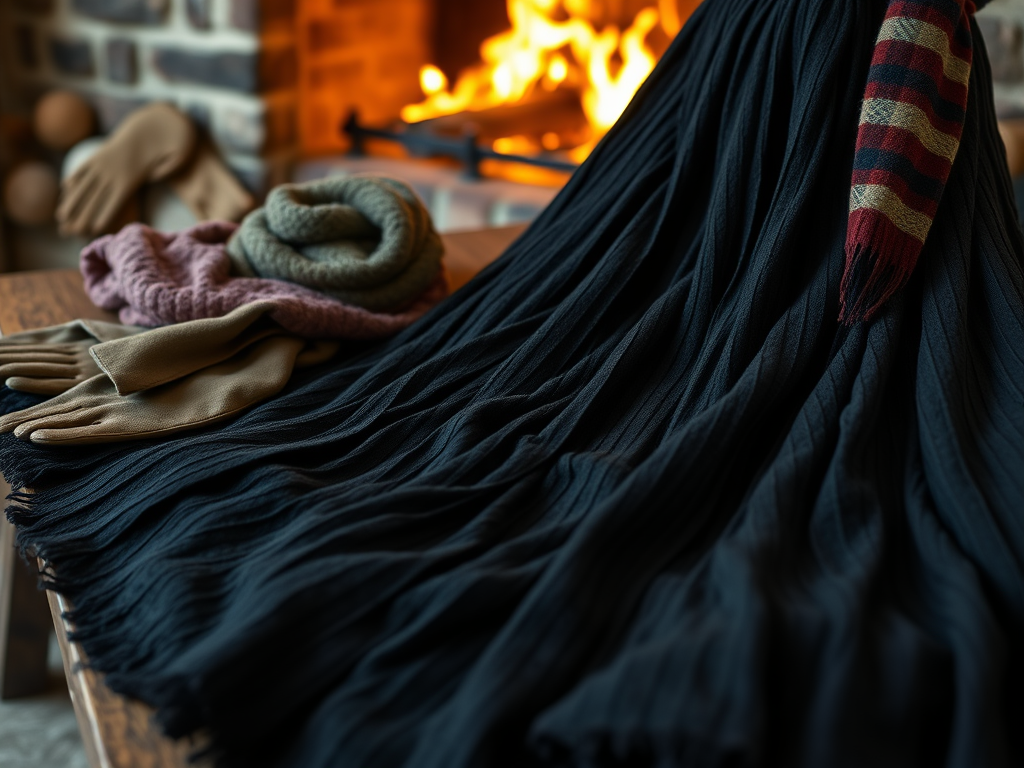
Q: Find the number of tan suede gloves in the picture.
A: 4